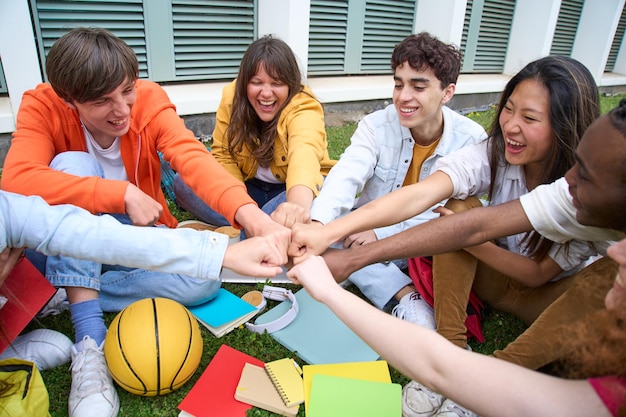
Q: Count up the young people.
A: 7